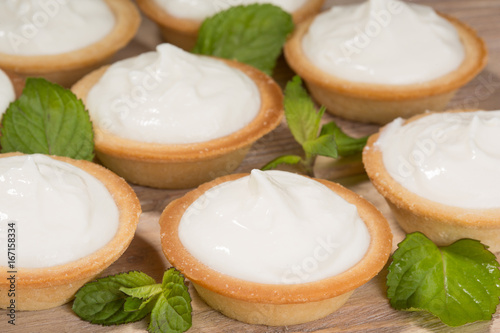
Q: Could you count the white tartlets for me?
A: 8